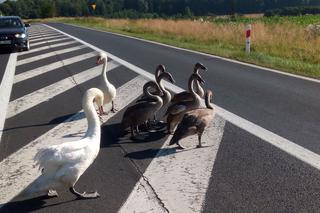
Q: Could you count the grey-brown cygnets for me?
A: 6